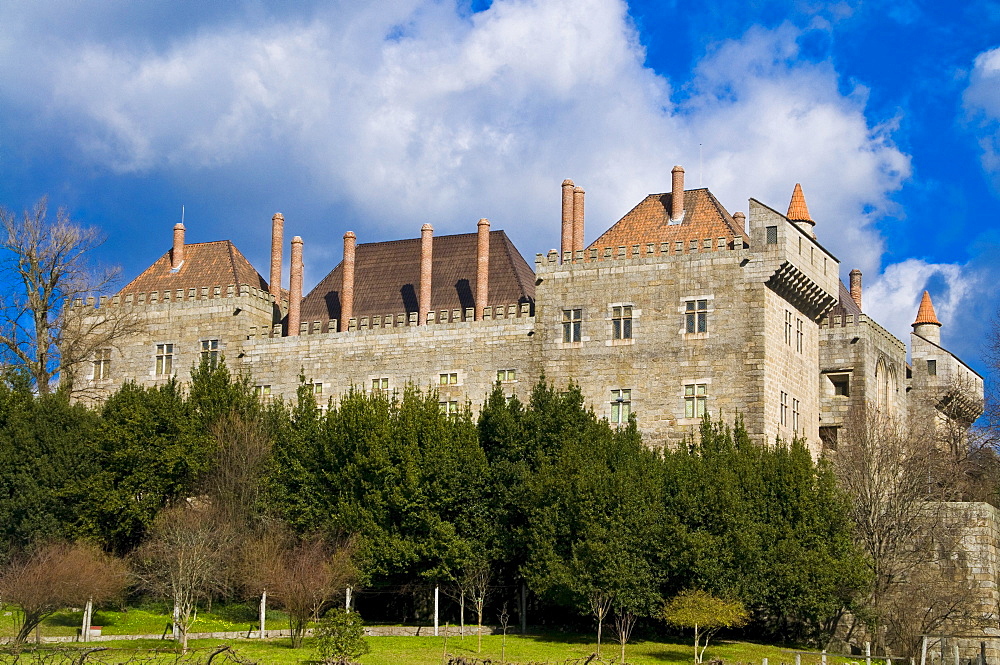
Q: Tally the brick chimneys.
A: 11